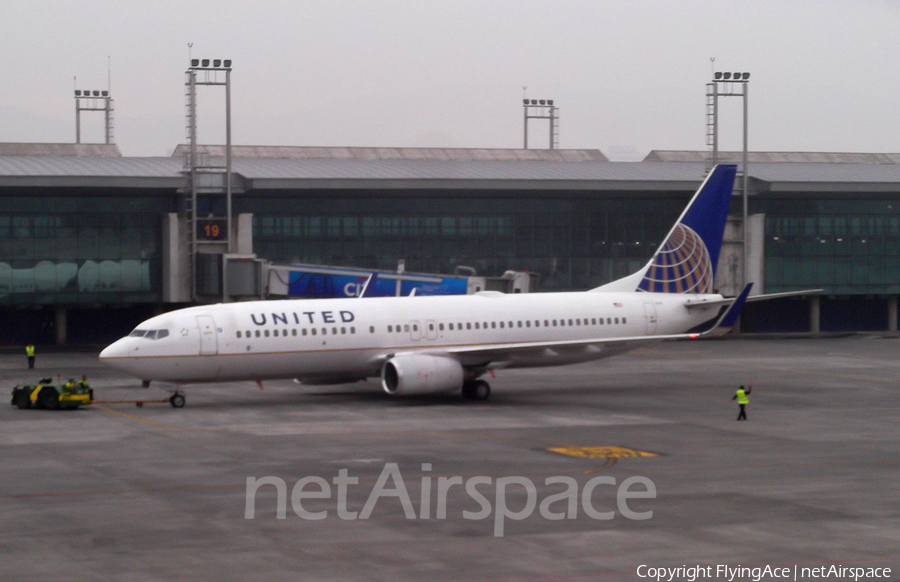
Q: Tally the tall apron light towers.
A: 4